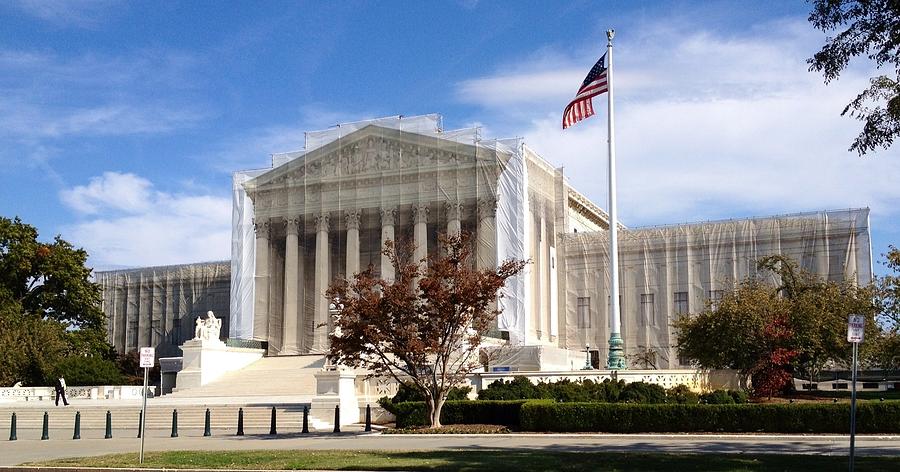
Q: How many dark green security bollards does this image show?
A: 12